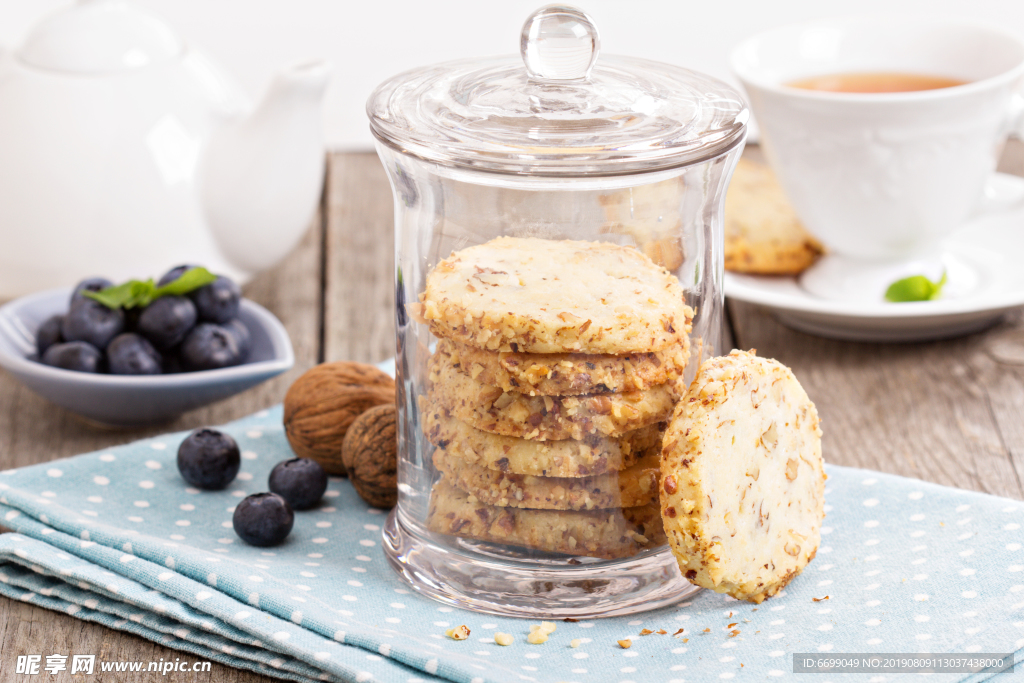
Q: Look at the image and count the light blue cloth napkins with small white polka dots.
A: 1